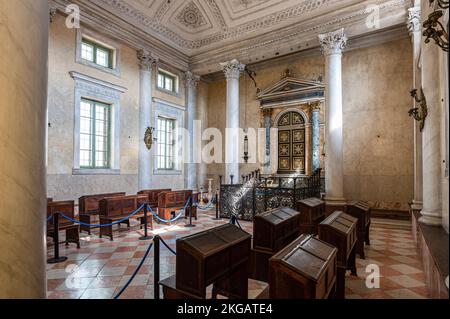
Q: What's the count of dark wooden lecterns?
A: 6